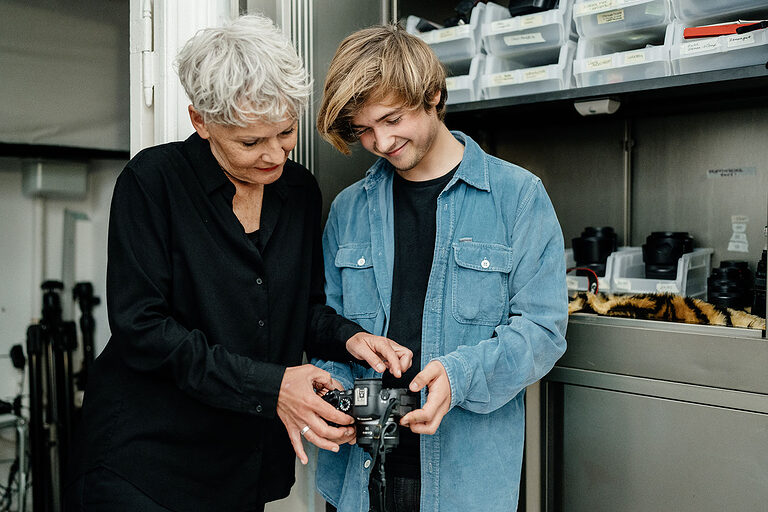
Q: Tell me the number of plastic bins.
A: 10